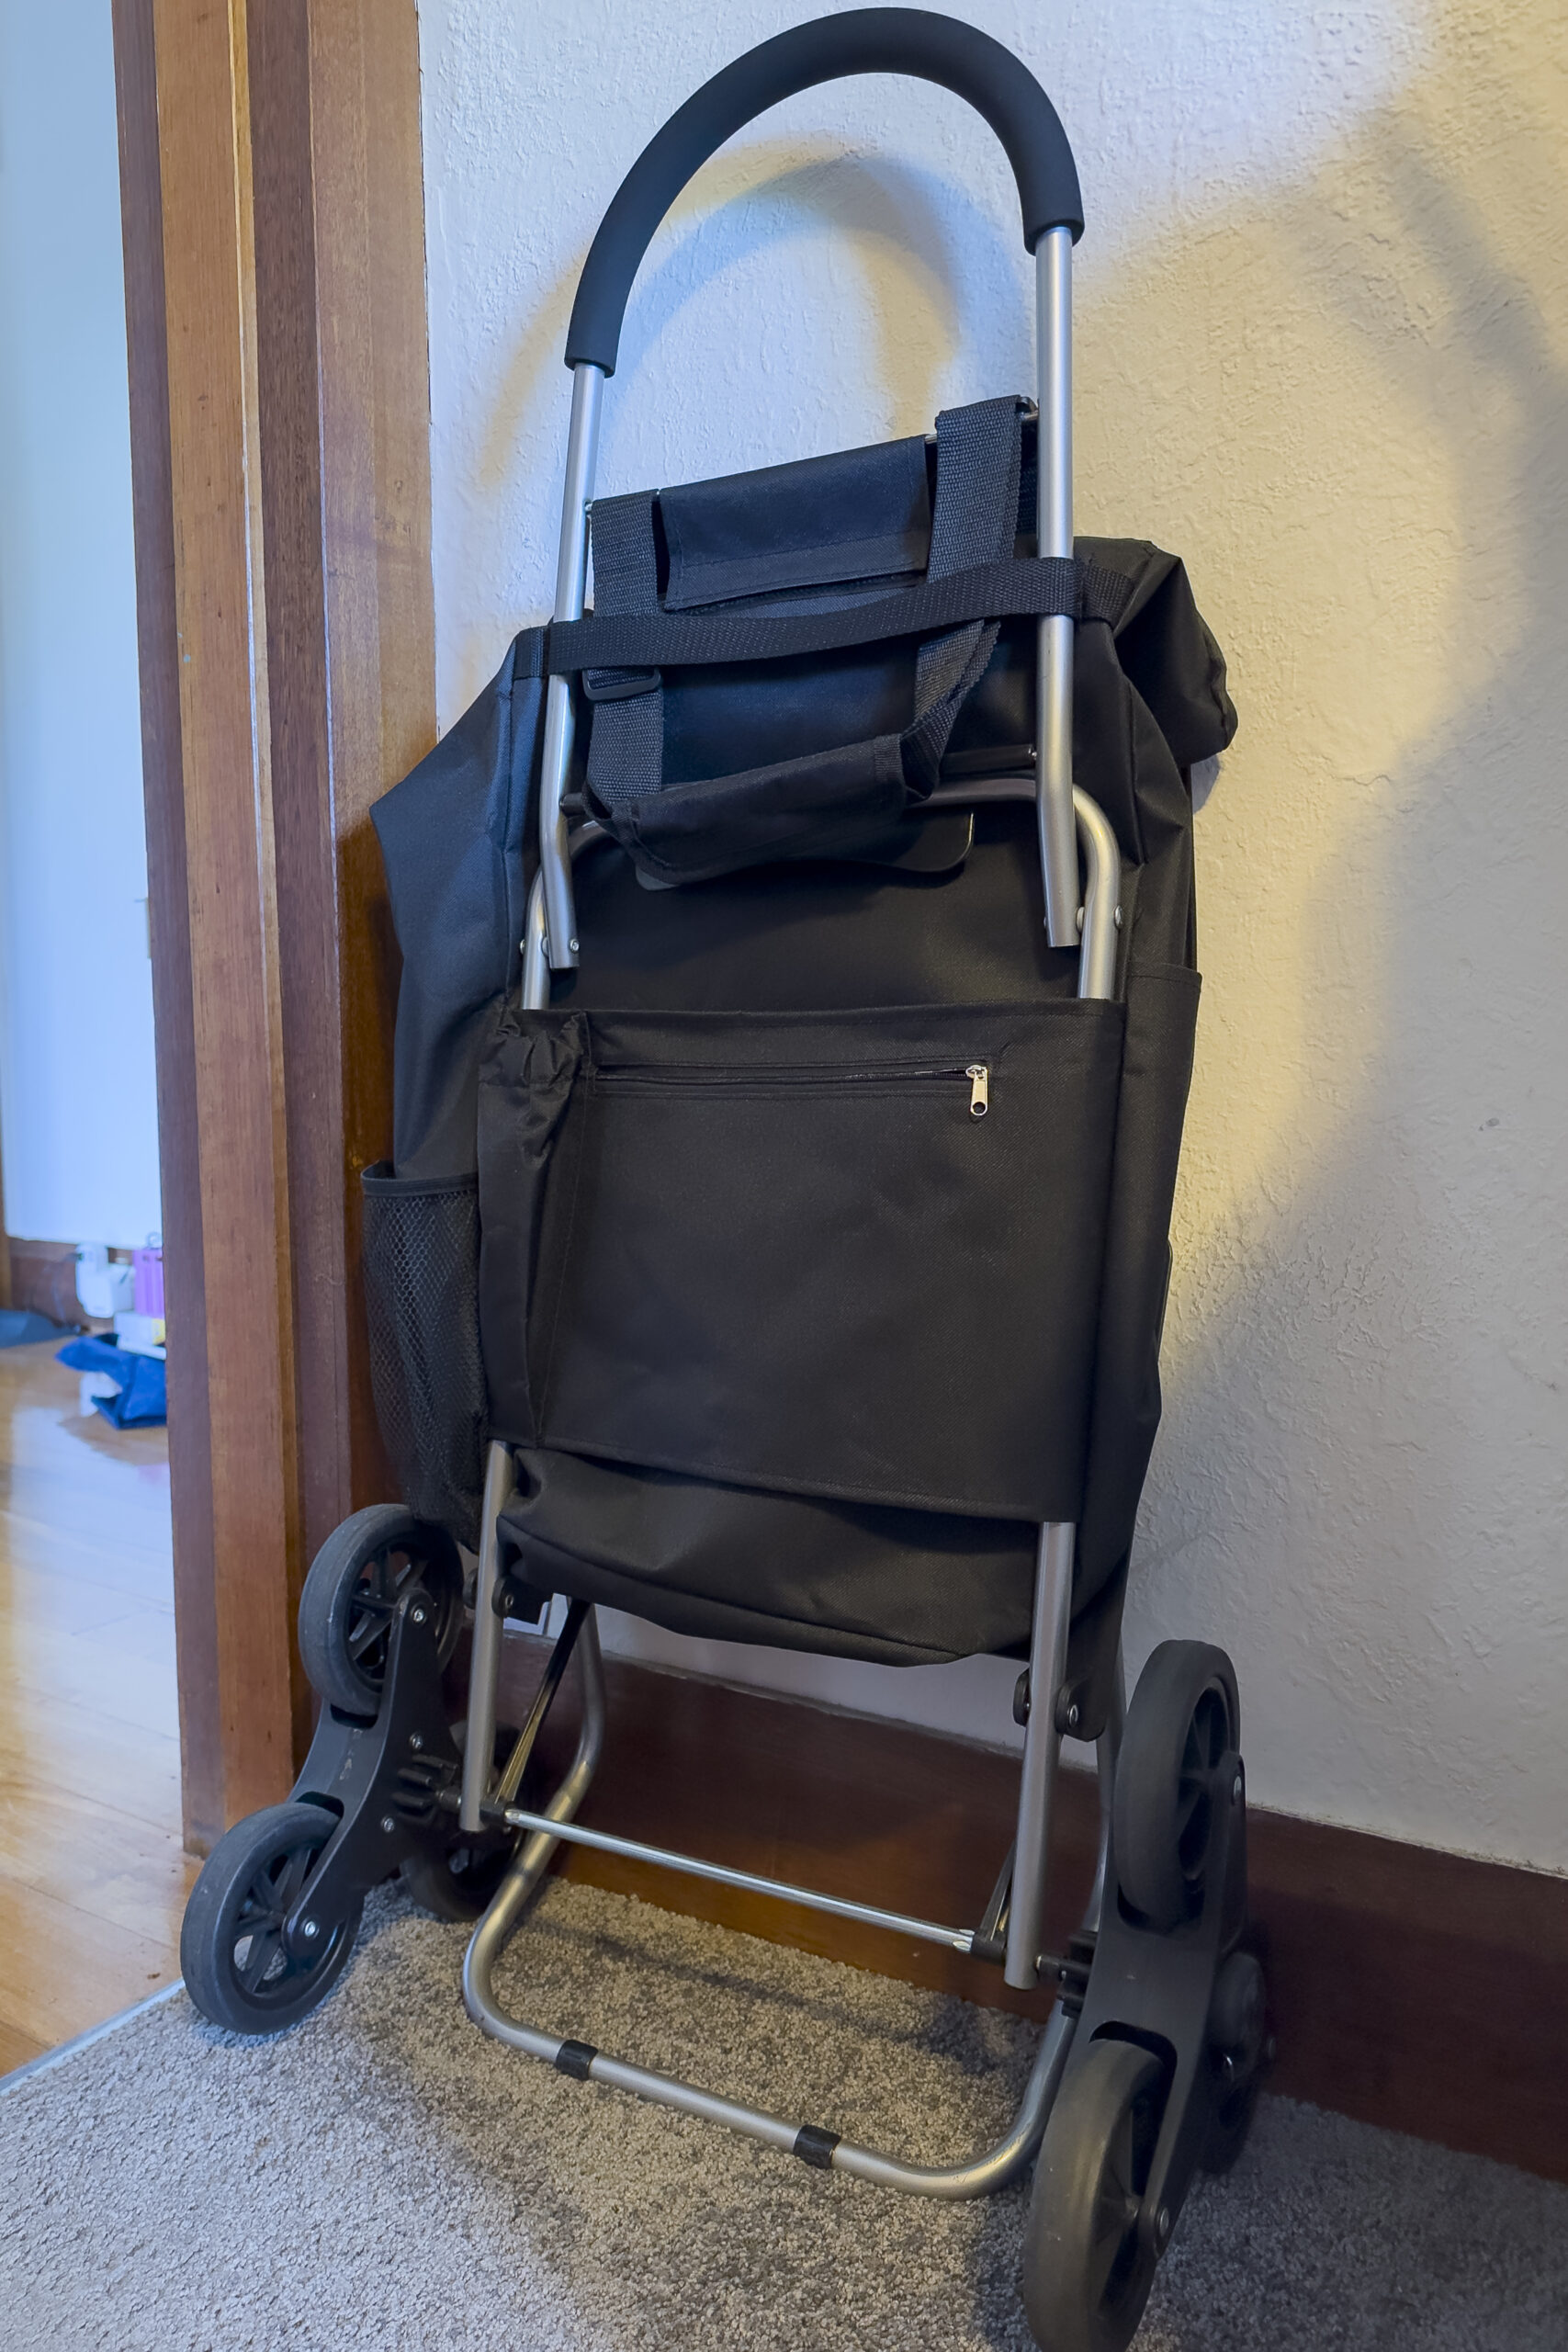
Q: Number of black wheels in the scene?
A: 6